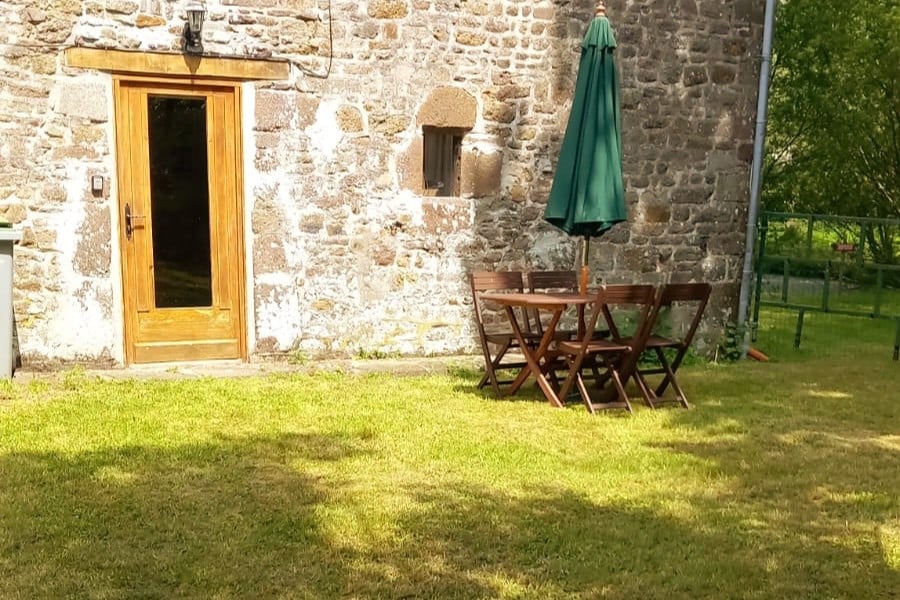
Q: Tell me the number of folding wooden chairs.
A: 4